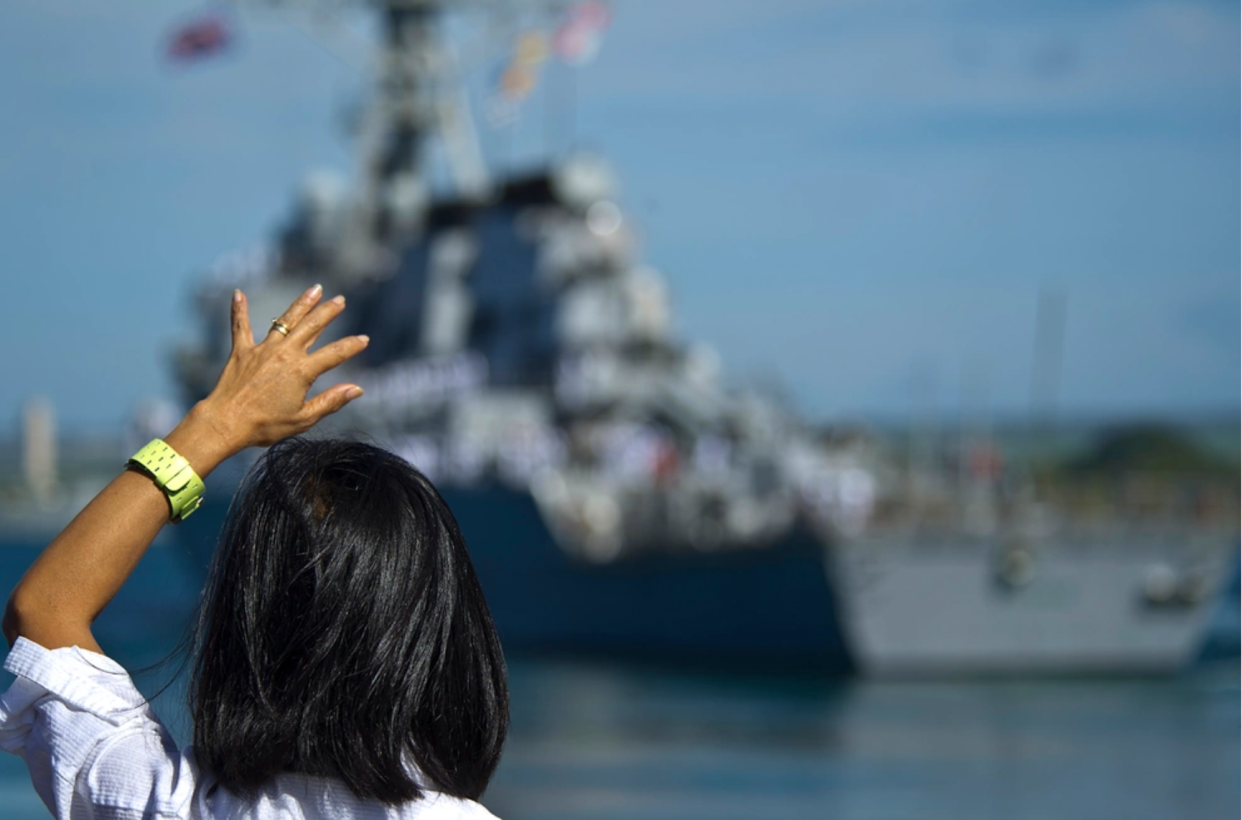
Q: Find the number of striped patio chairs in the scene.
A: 0